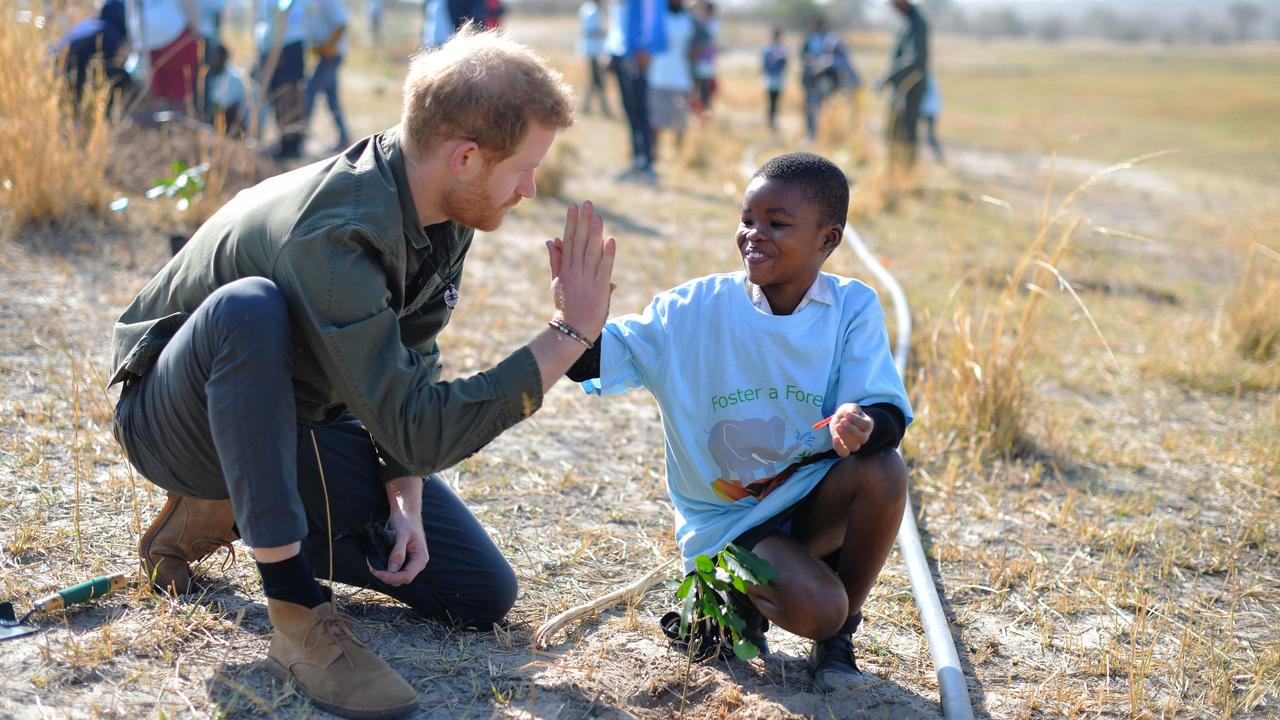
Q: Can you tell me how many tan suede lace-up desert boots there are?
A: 2